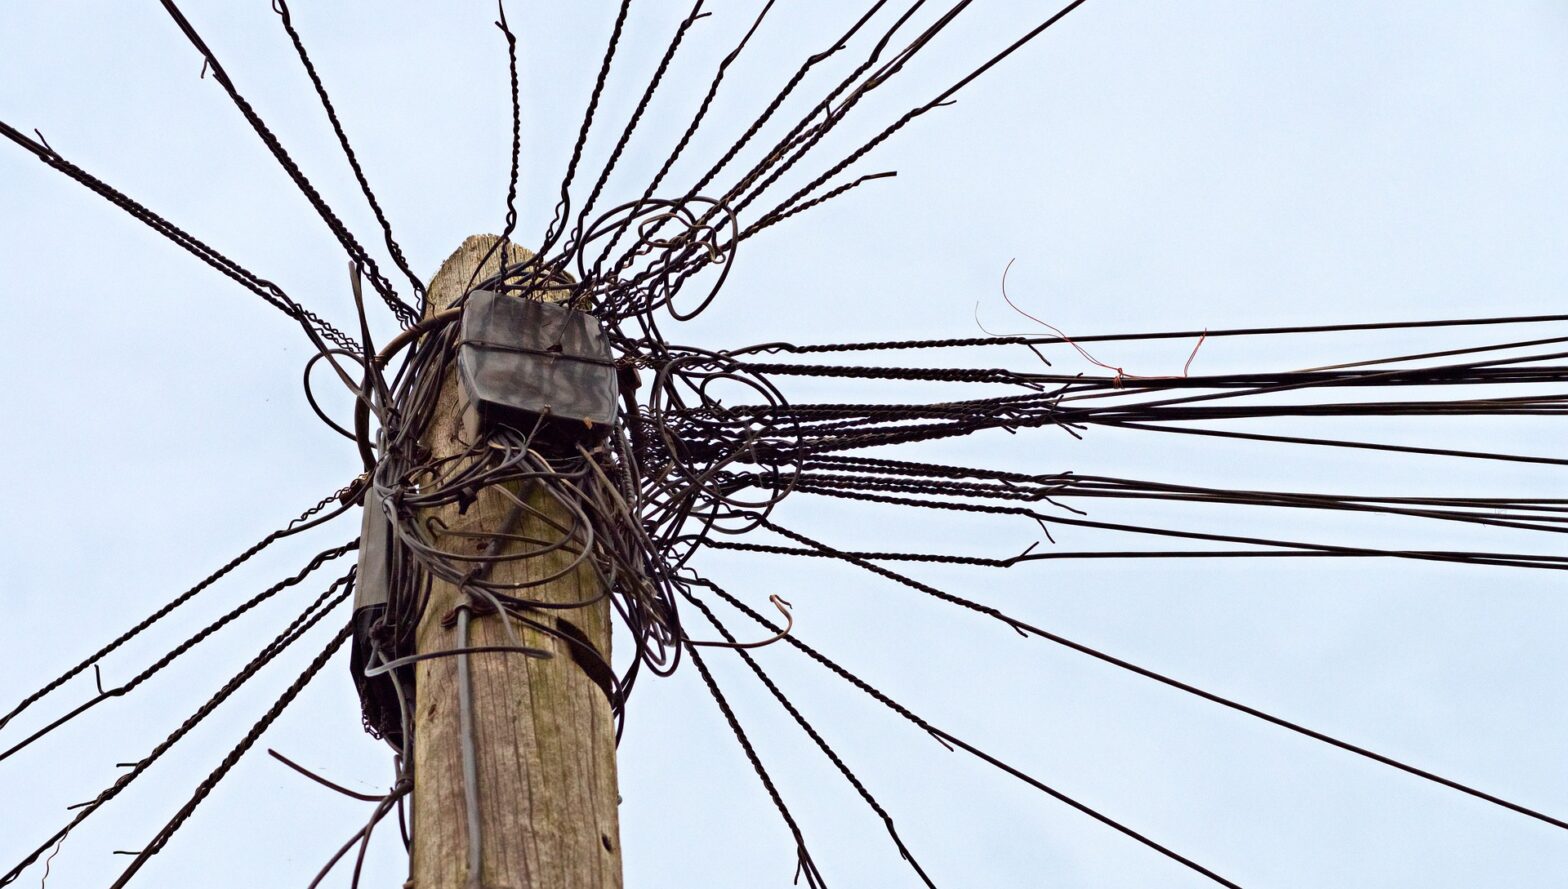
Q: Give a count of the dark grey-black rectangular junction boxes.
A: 1